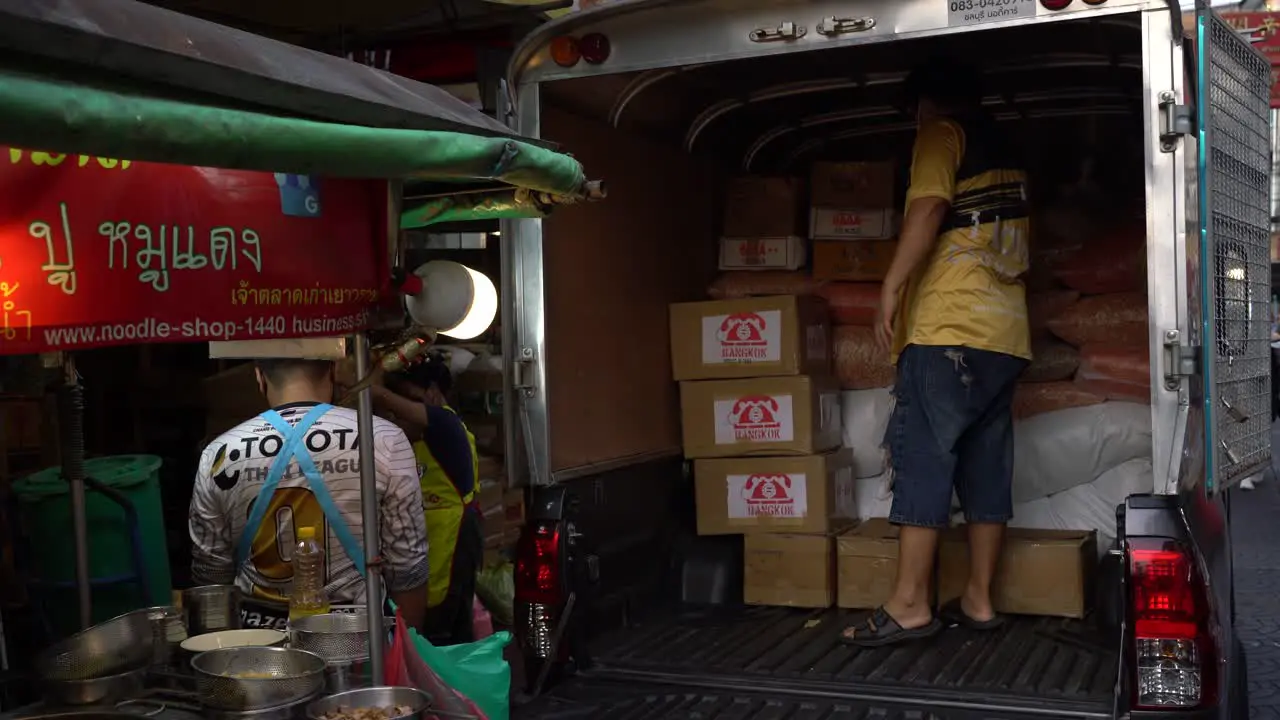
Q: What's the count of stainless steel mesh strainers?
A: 3